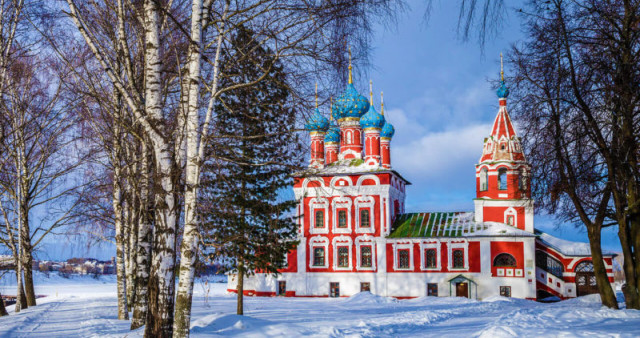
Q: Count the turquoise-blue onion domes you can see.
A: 6